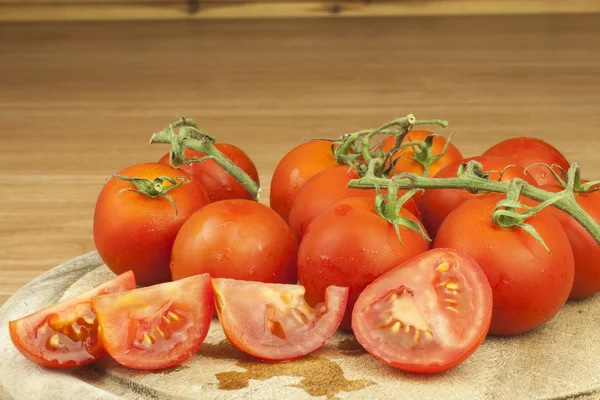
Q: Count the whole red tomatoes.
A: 11